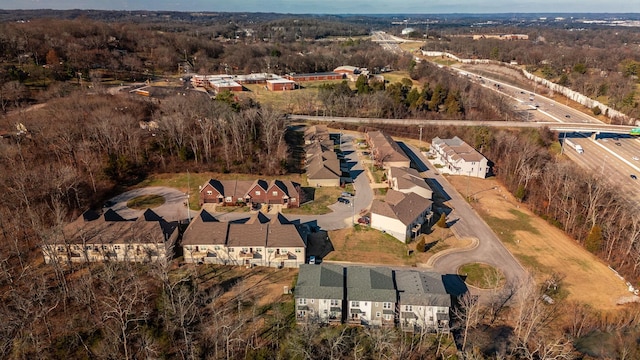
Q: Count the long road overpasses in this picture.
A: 1